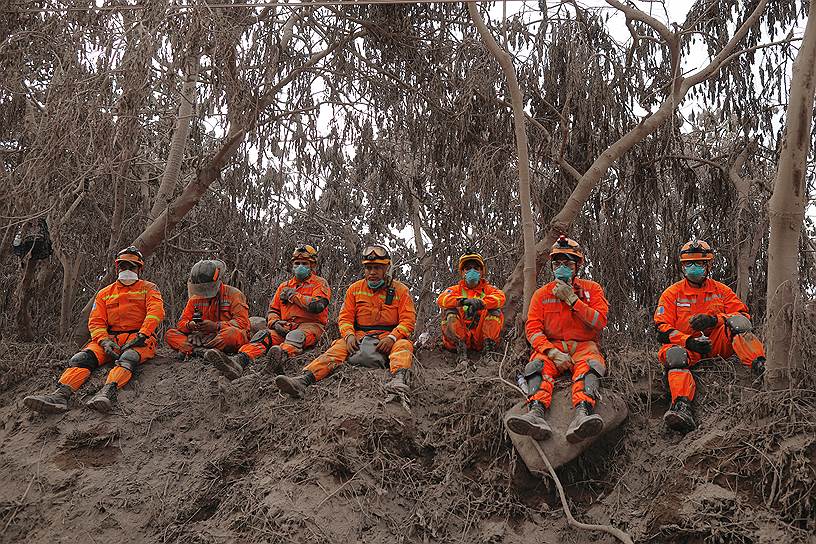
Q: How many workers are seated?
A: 7